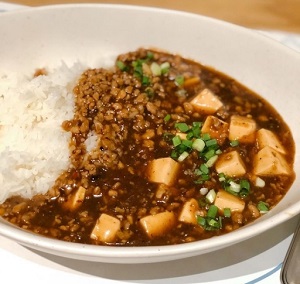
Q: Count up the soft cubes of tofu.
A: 12